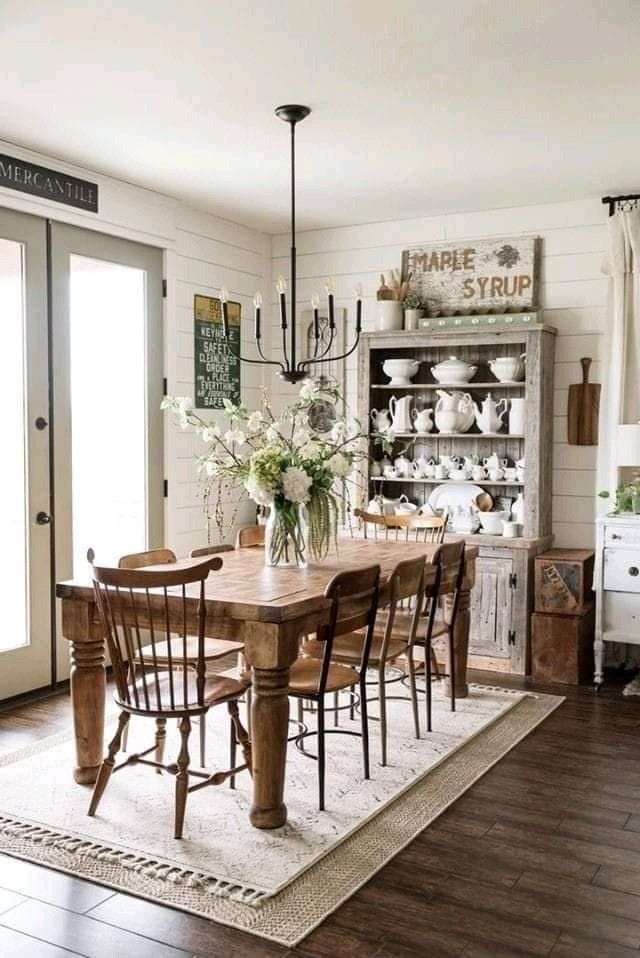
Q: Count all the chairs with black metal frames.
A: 2